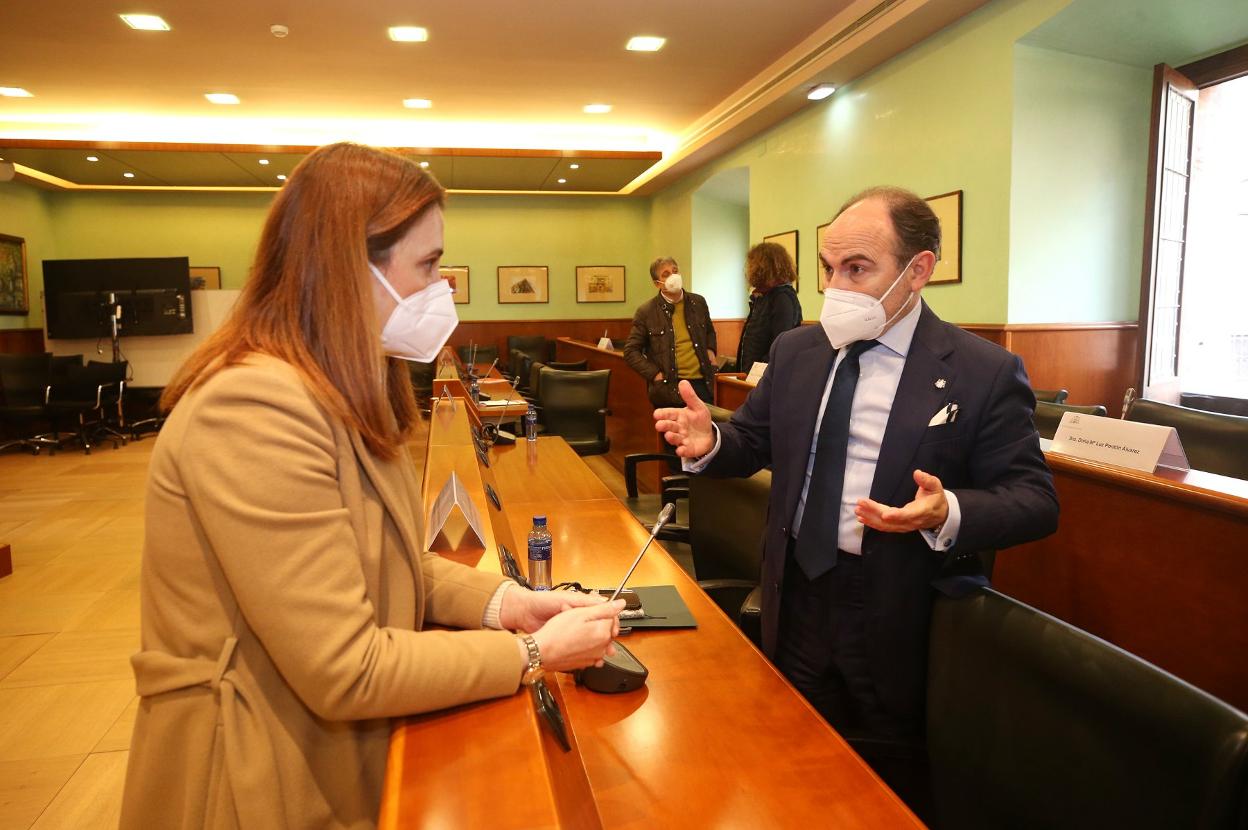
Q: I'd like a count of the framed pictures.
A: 8